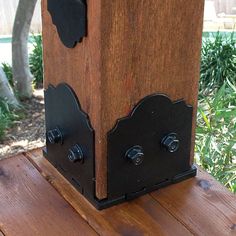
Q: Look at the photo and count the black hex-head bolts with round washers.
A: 4